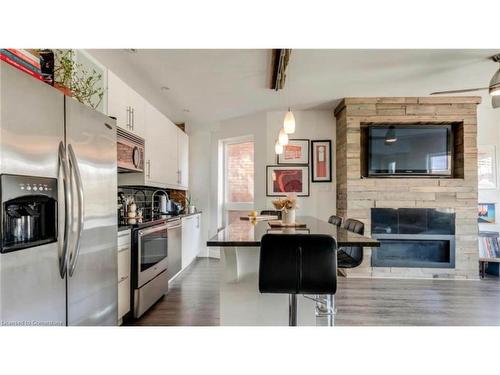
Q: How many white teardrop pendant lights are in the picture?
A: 3